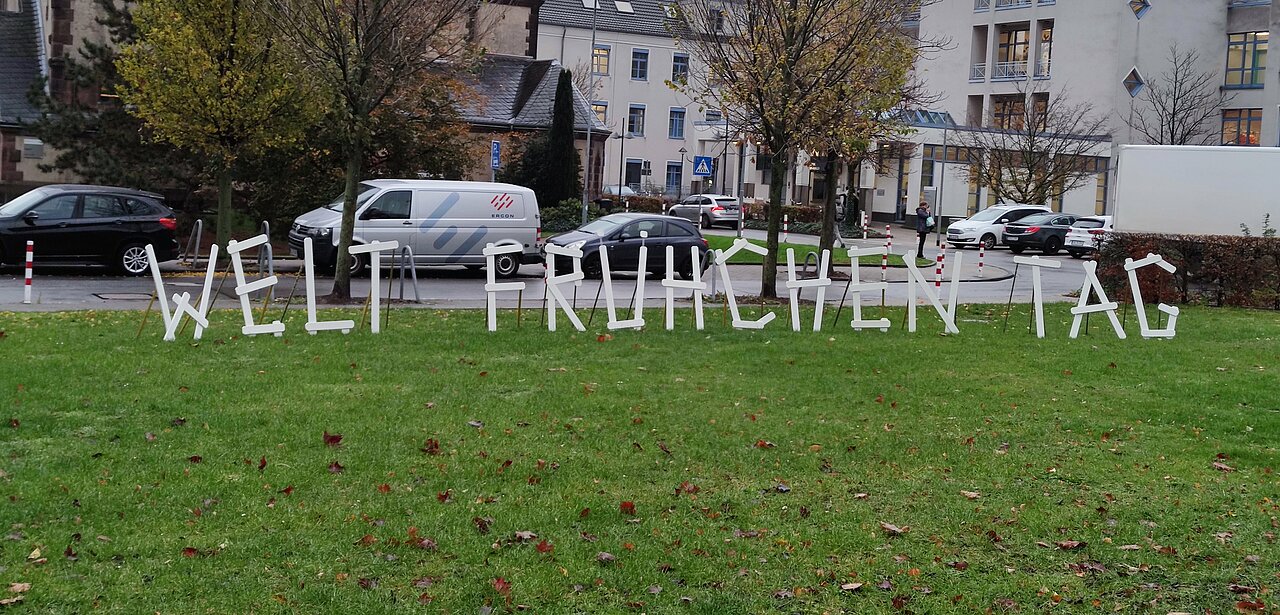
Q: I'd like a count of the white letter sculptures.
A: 15